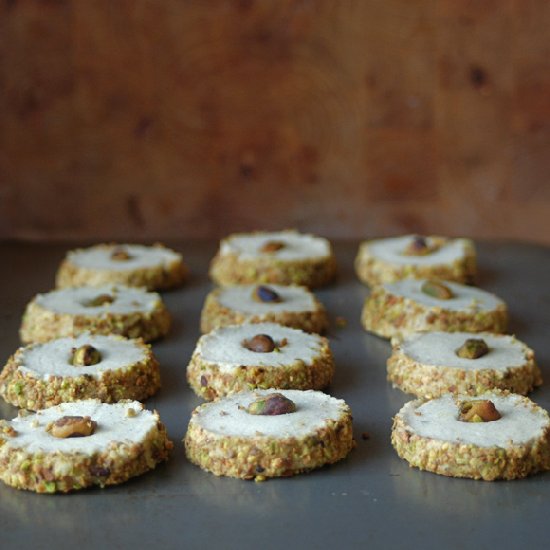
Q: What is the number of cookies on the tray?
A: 12